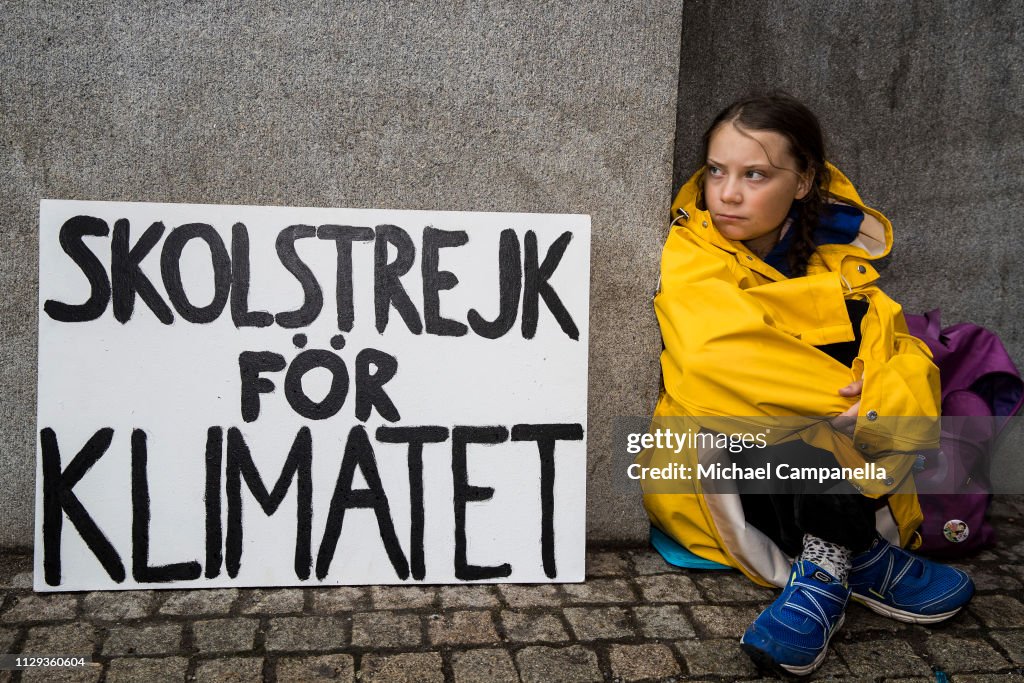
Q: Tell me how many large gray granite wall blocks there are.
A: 2